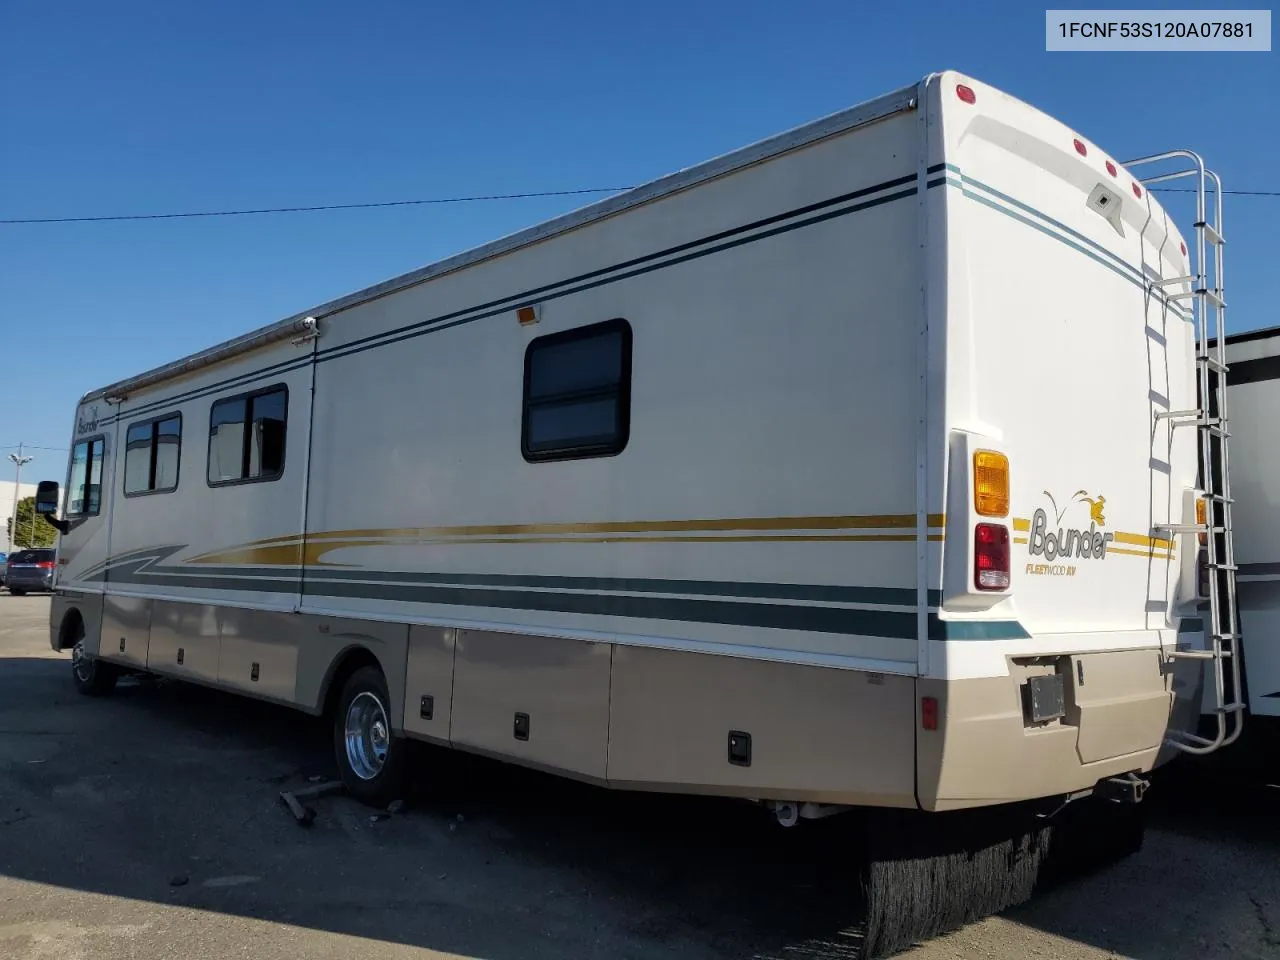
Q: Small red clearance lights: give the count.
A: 5